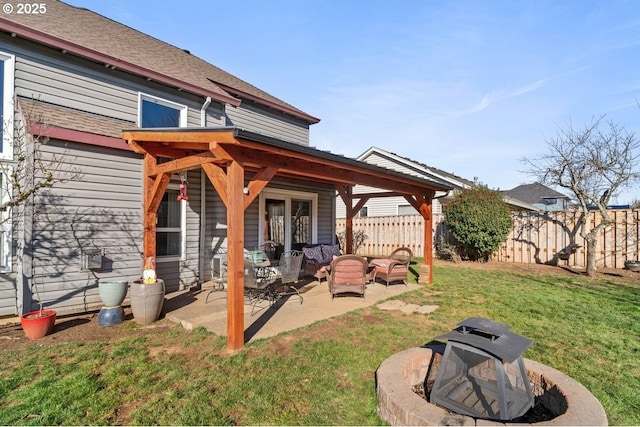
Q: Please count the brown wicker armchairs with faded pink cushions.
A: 2